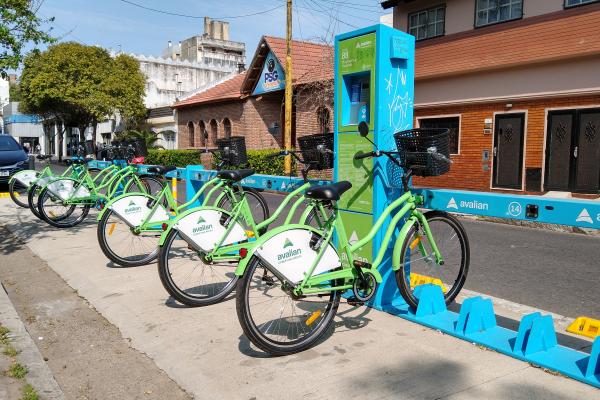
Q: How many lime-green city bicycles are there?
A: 6